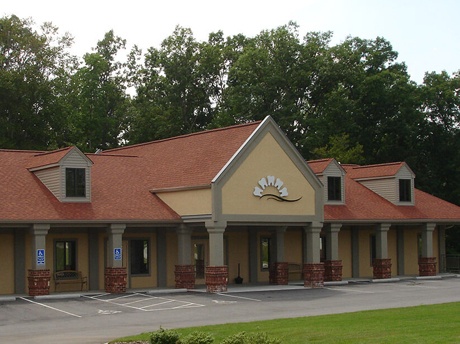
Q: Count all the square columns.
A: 9